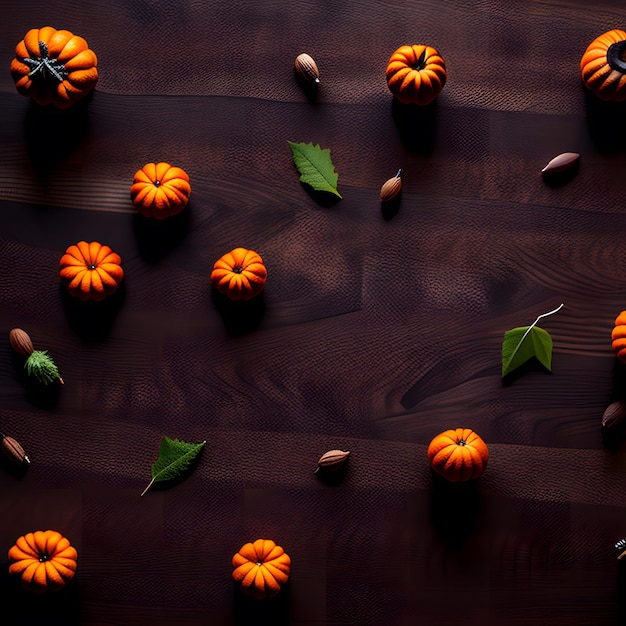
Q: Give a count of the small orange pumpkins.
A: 10